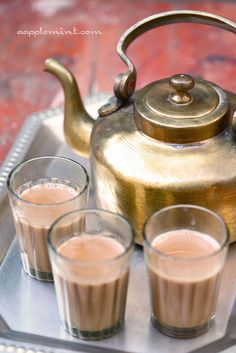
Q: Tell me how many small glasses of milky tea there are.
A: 3